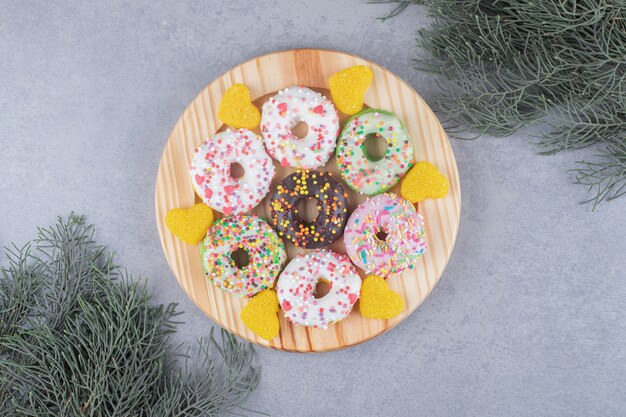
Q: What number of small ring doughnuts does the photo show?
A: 7